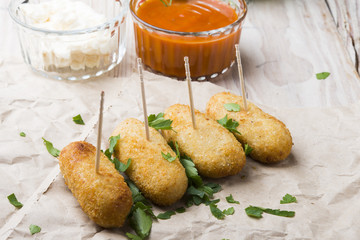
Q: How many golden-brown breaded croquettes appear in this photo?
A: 4